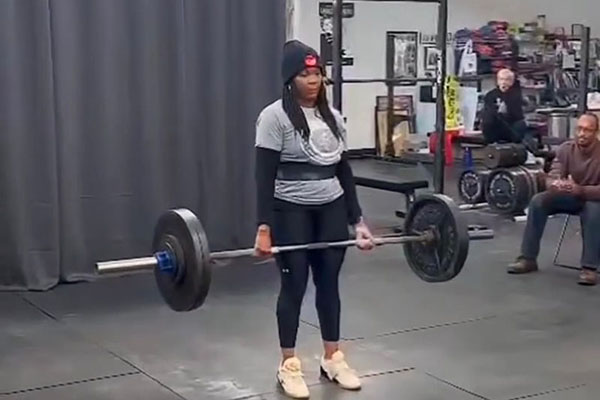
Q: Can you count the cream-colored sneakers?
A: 2